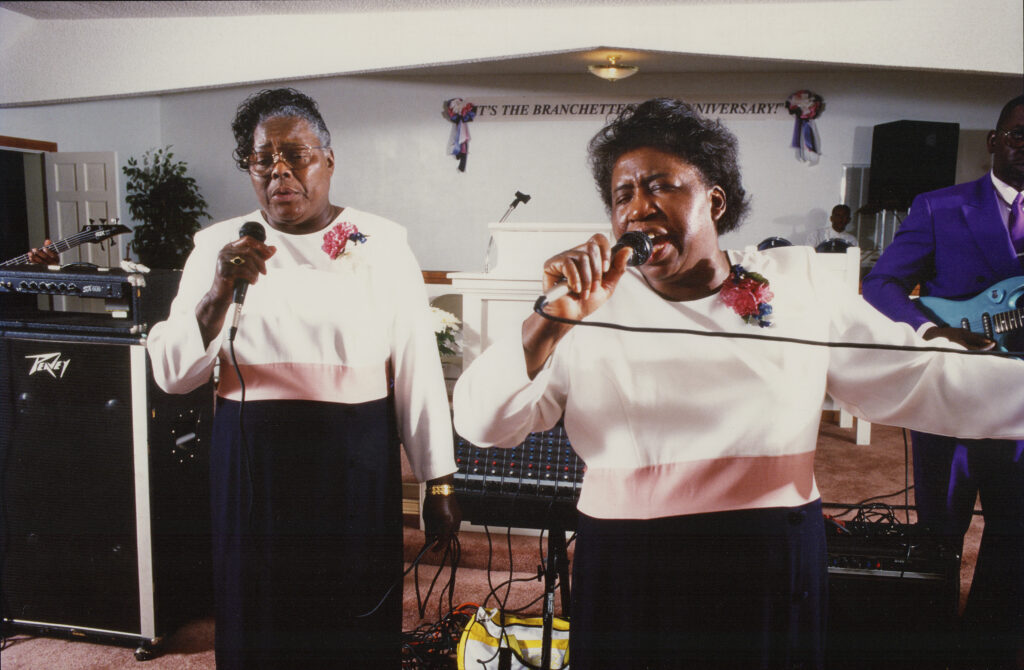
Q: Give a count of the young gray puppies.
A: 0